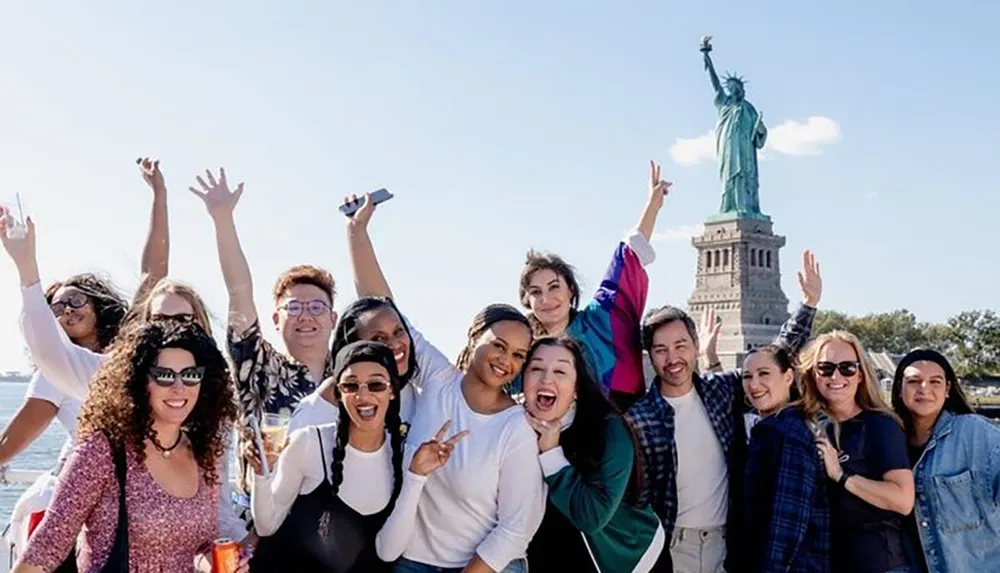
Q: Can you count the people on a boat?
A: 13